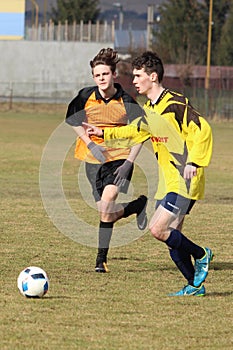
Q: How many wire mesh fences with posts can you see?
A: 1